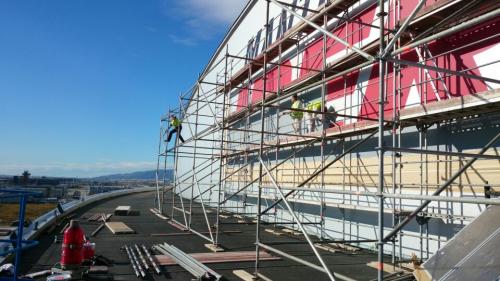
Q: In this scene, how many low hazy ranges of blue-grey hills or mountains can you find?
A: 1